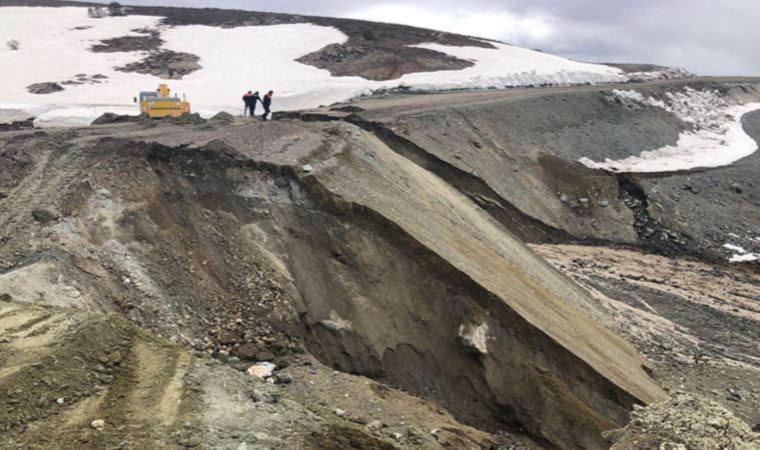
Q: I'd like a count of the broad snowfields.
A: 2